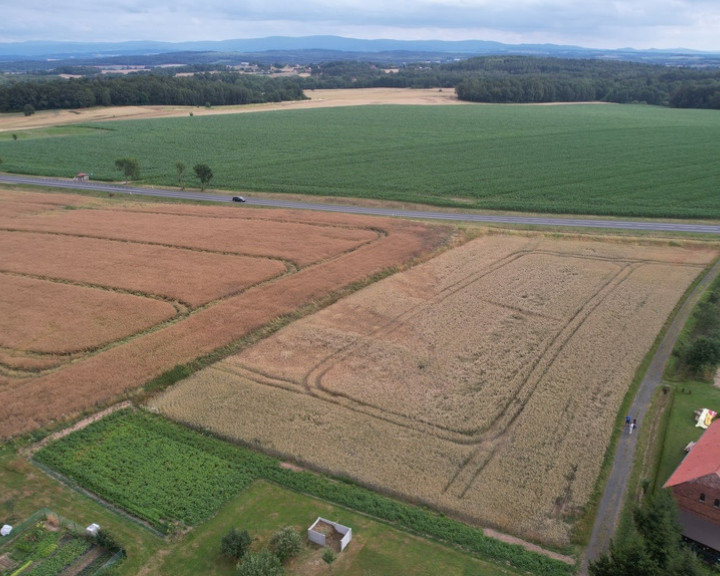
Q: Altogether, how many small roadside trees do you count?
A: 3